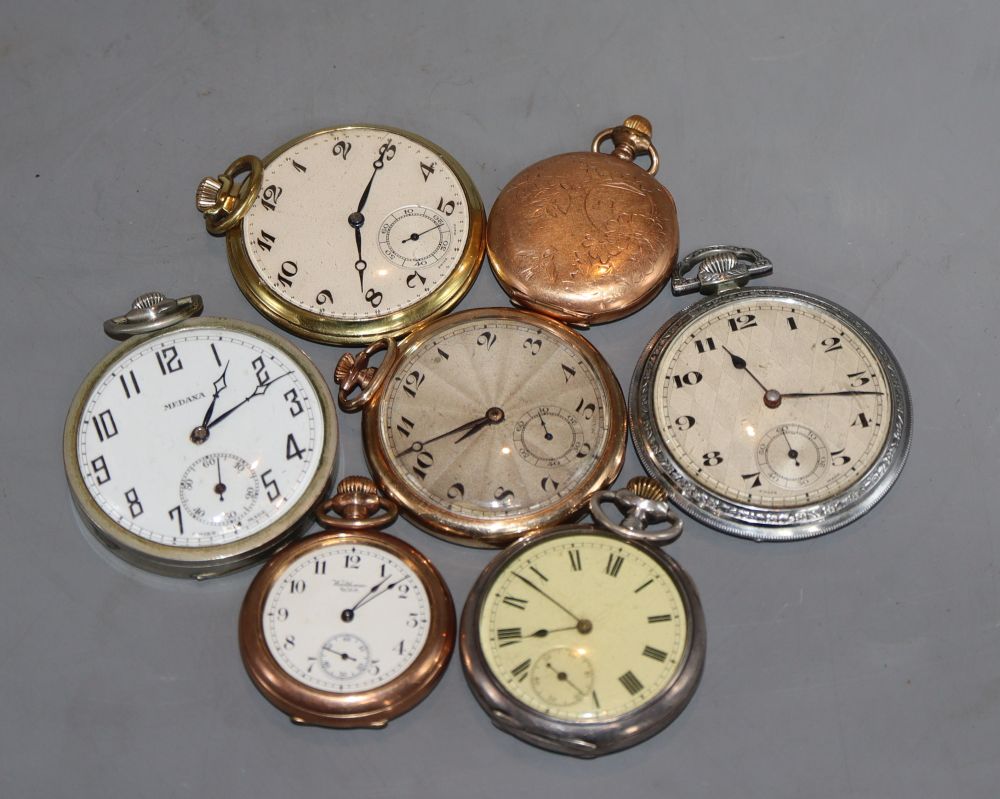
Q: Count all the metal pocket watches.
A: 7